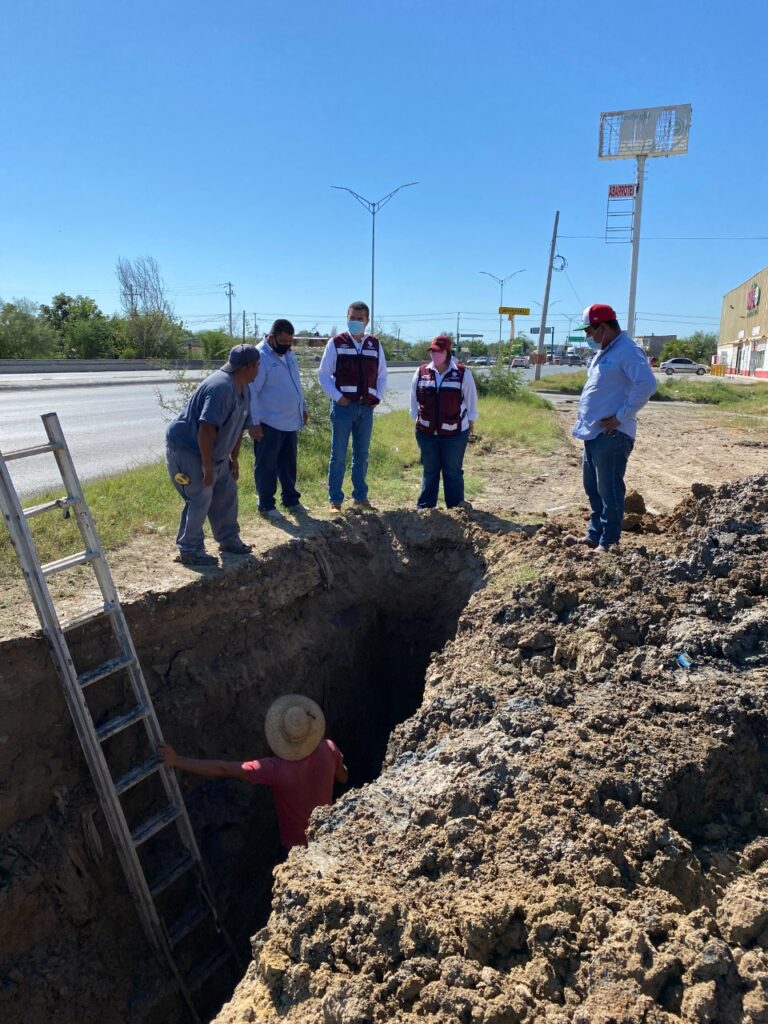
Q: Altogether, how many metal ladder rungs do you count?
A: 11